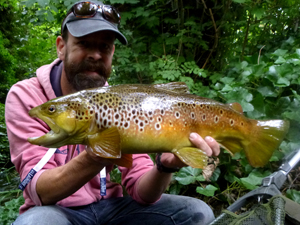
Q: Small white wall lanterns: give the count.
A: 0